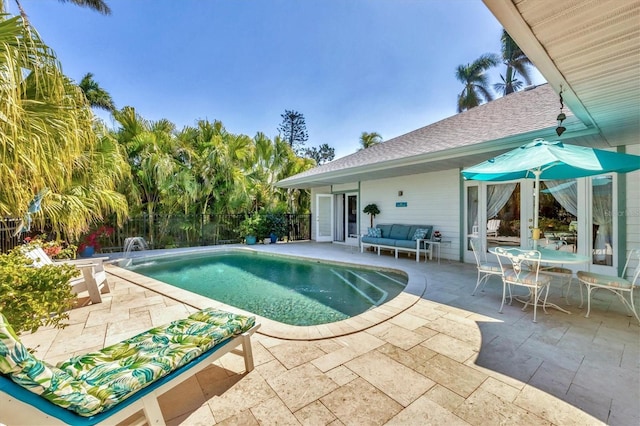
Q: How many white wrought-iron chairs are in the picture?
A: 4